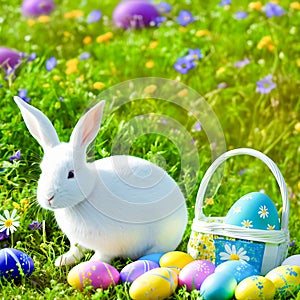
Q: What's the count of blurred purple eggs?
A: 3